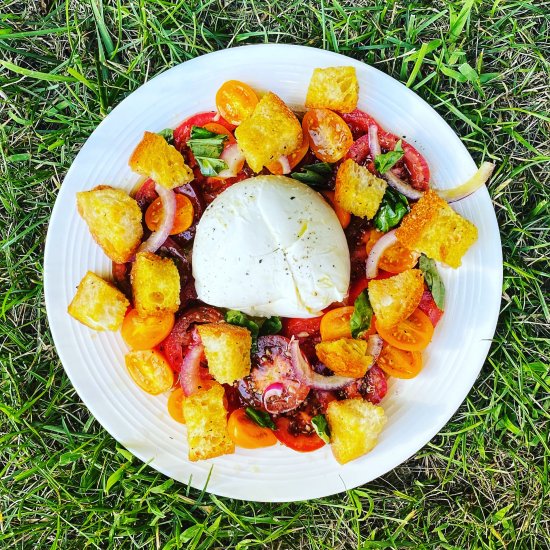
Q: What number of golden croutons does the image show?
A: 13